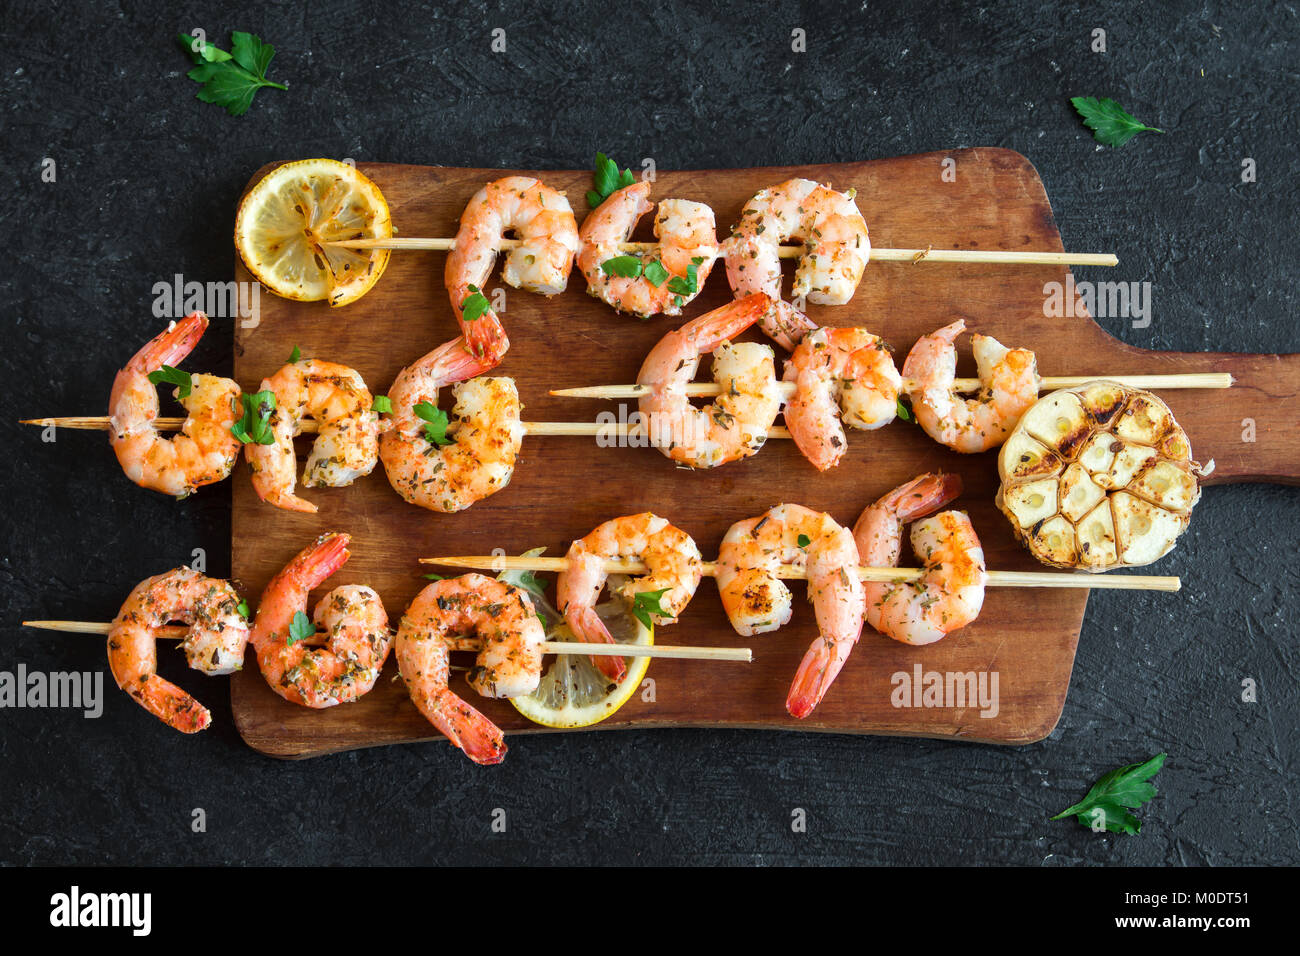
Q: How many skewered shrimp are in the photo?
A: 15